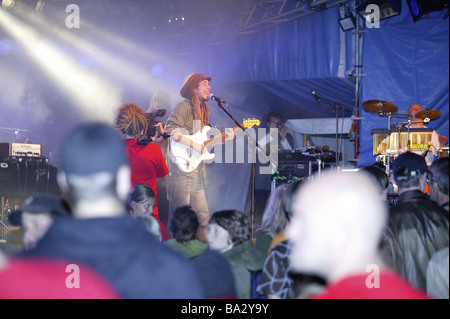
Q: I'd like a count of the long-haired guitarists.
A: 1